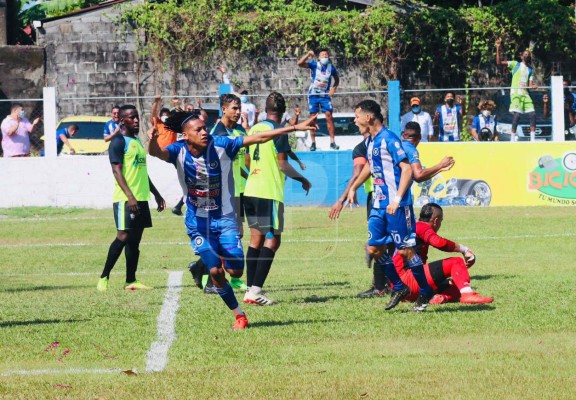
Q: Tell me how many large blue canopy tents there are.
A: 0